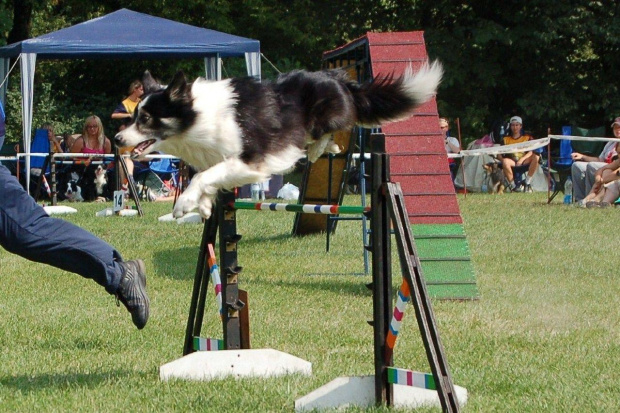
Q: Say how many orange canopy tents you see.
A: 0